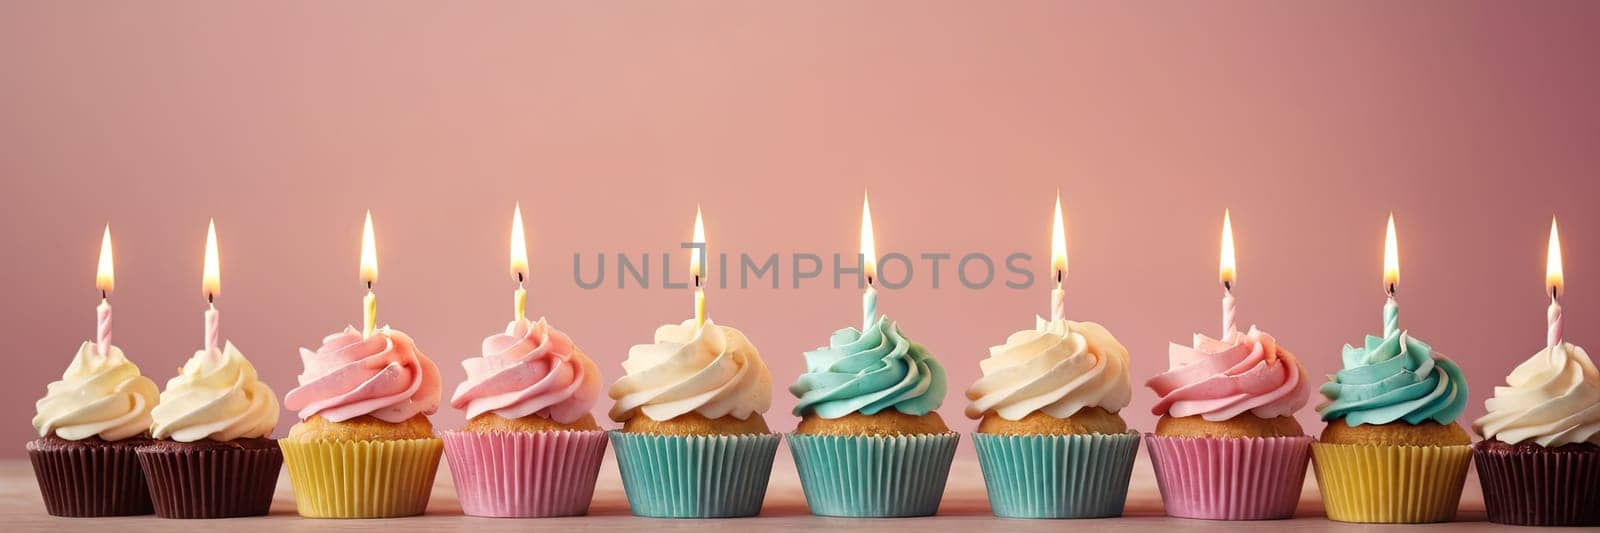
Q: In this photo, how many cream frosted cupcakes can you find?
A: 5